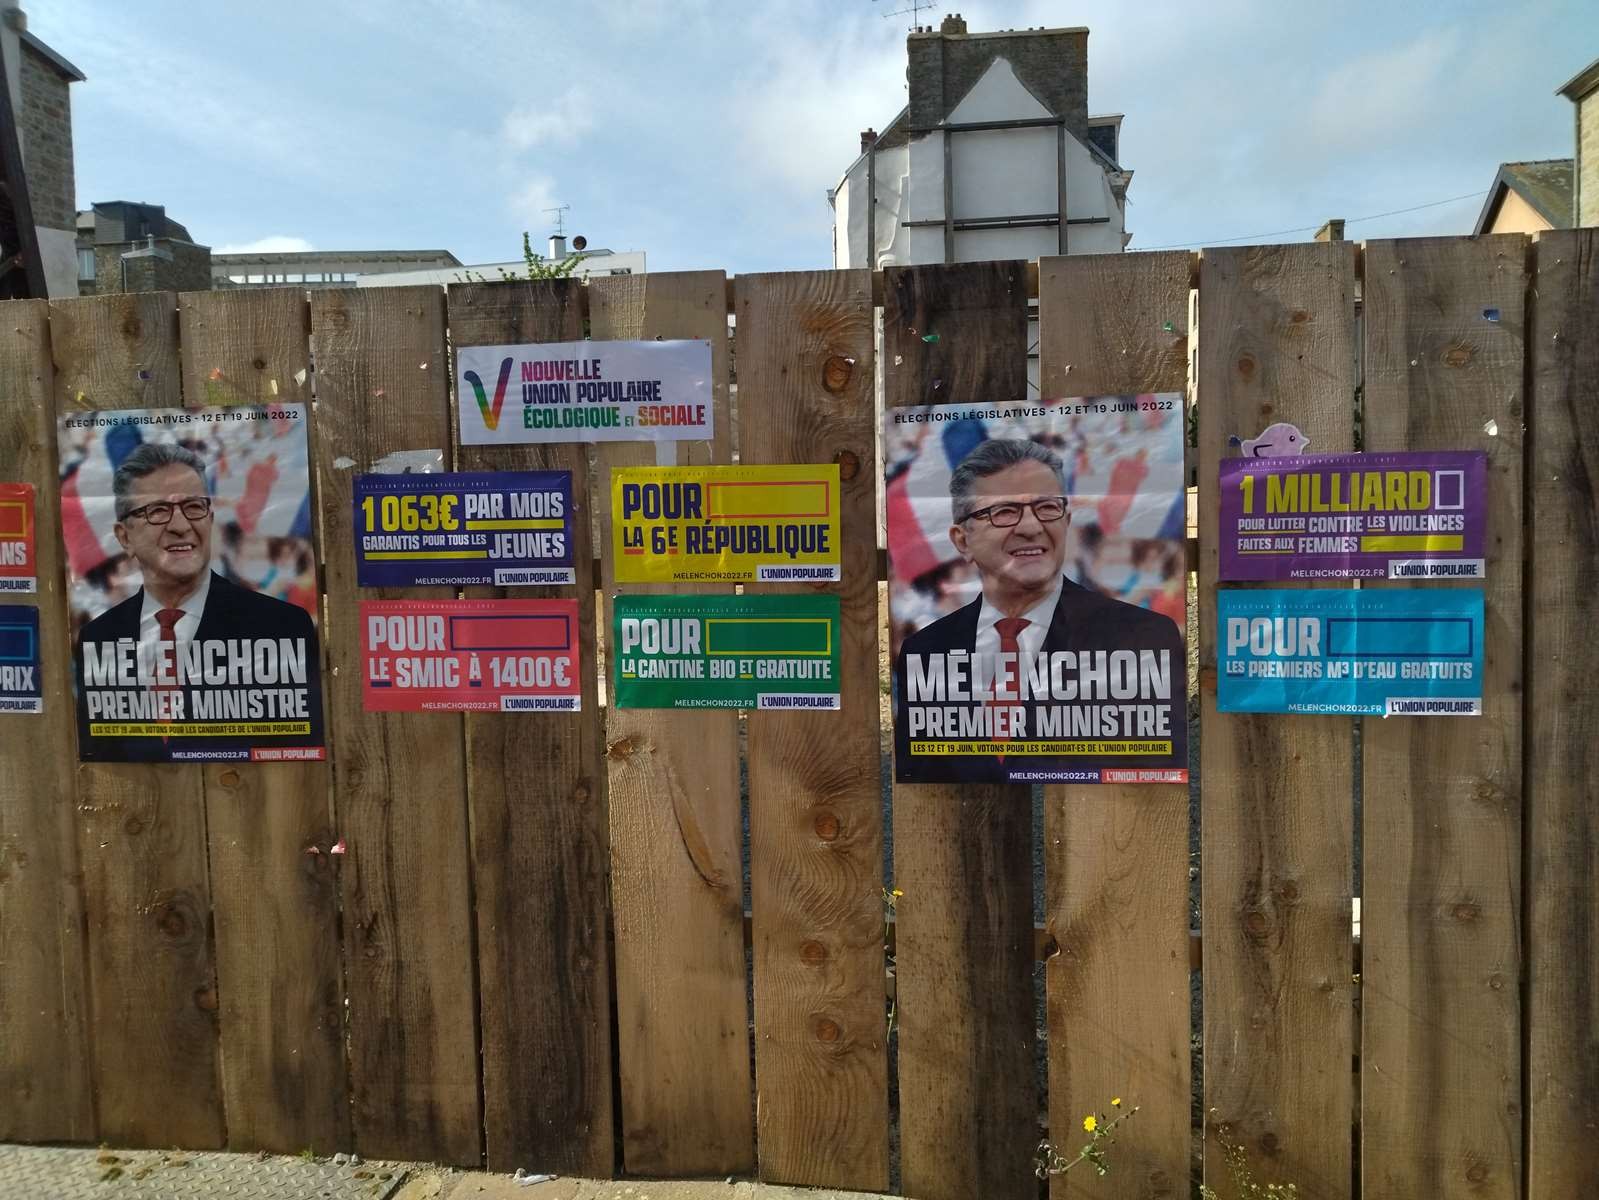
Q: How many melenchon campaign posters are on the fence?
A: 2